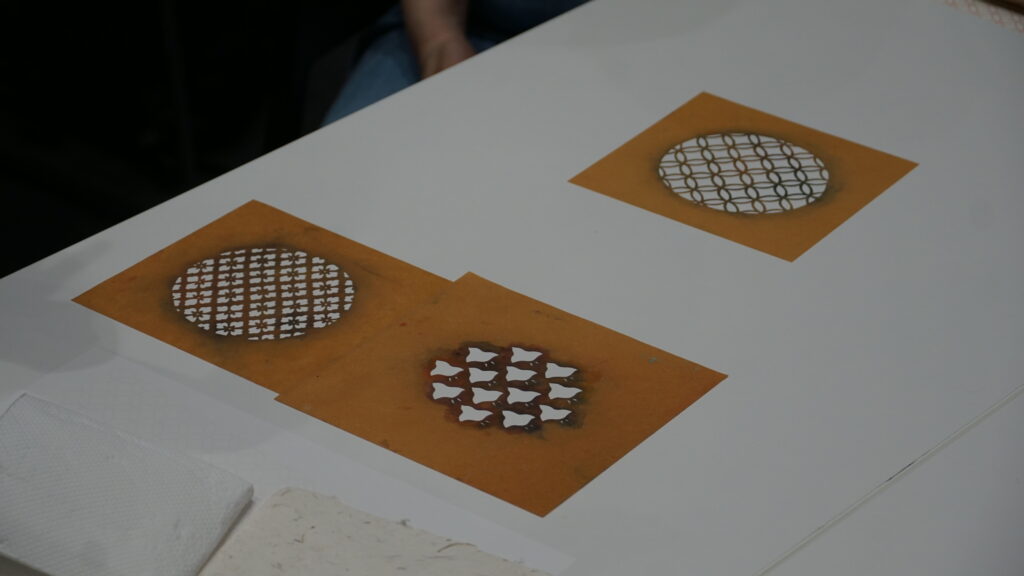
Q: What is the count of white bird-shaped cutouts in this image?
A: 13